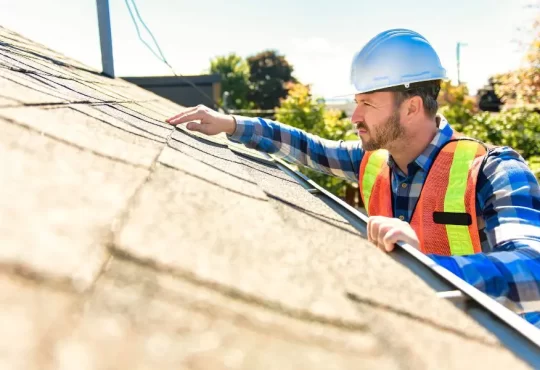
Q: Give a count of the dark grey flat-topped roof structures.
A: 1